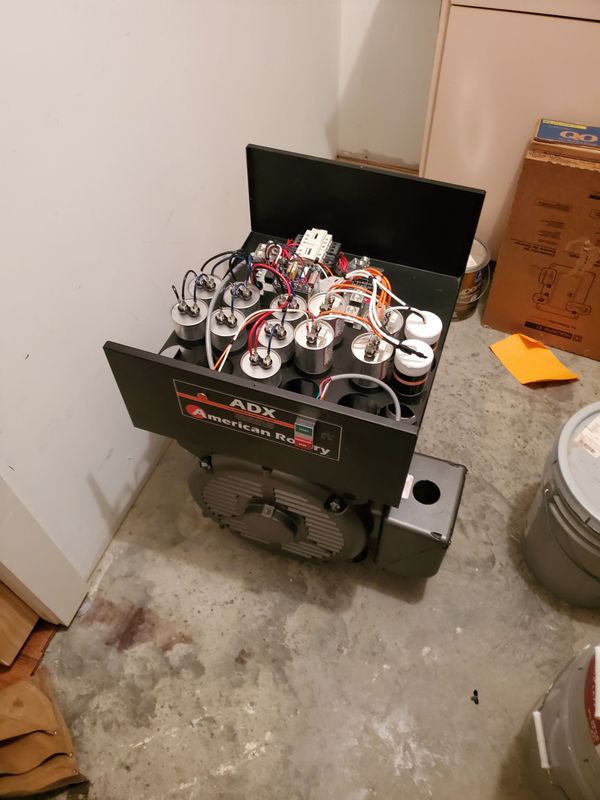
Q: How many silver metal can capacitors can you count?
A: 11